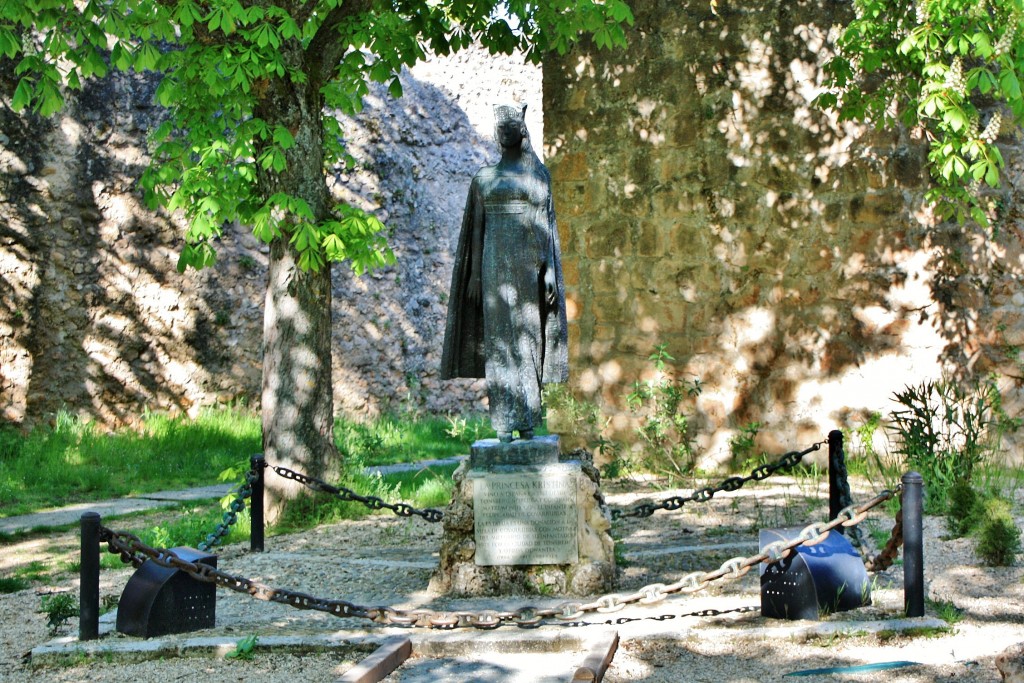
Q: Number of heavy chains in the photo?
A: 4